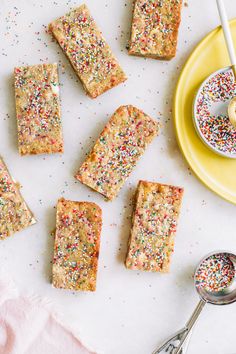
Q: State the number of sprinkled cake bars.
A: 7